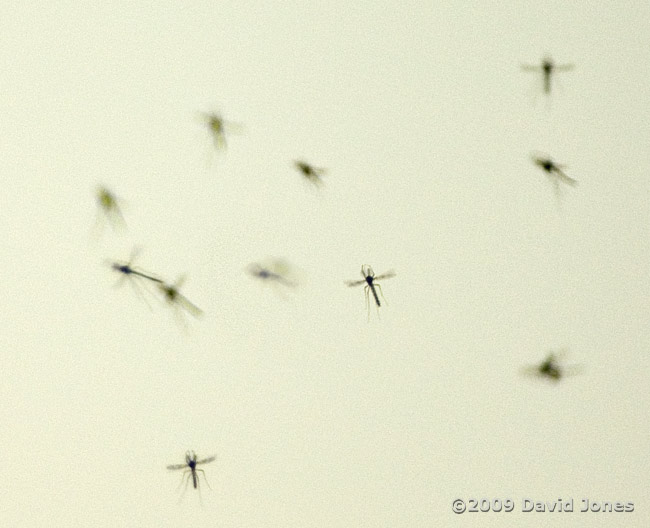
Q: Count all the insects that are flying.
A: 11